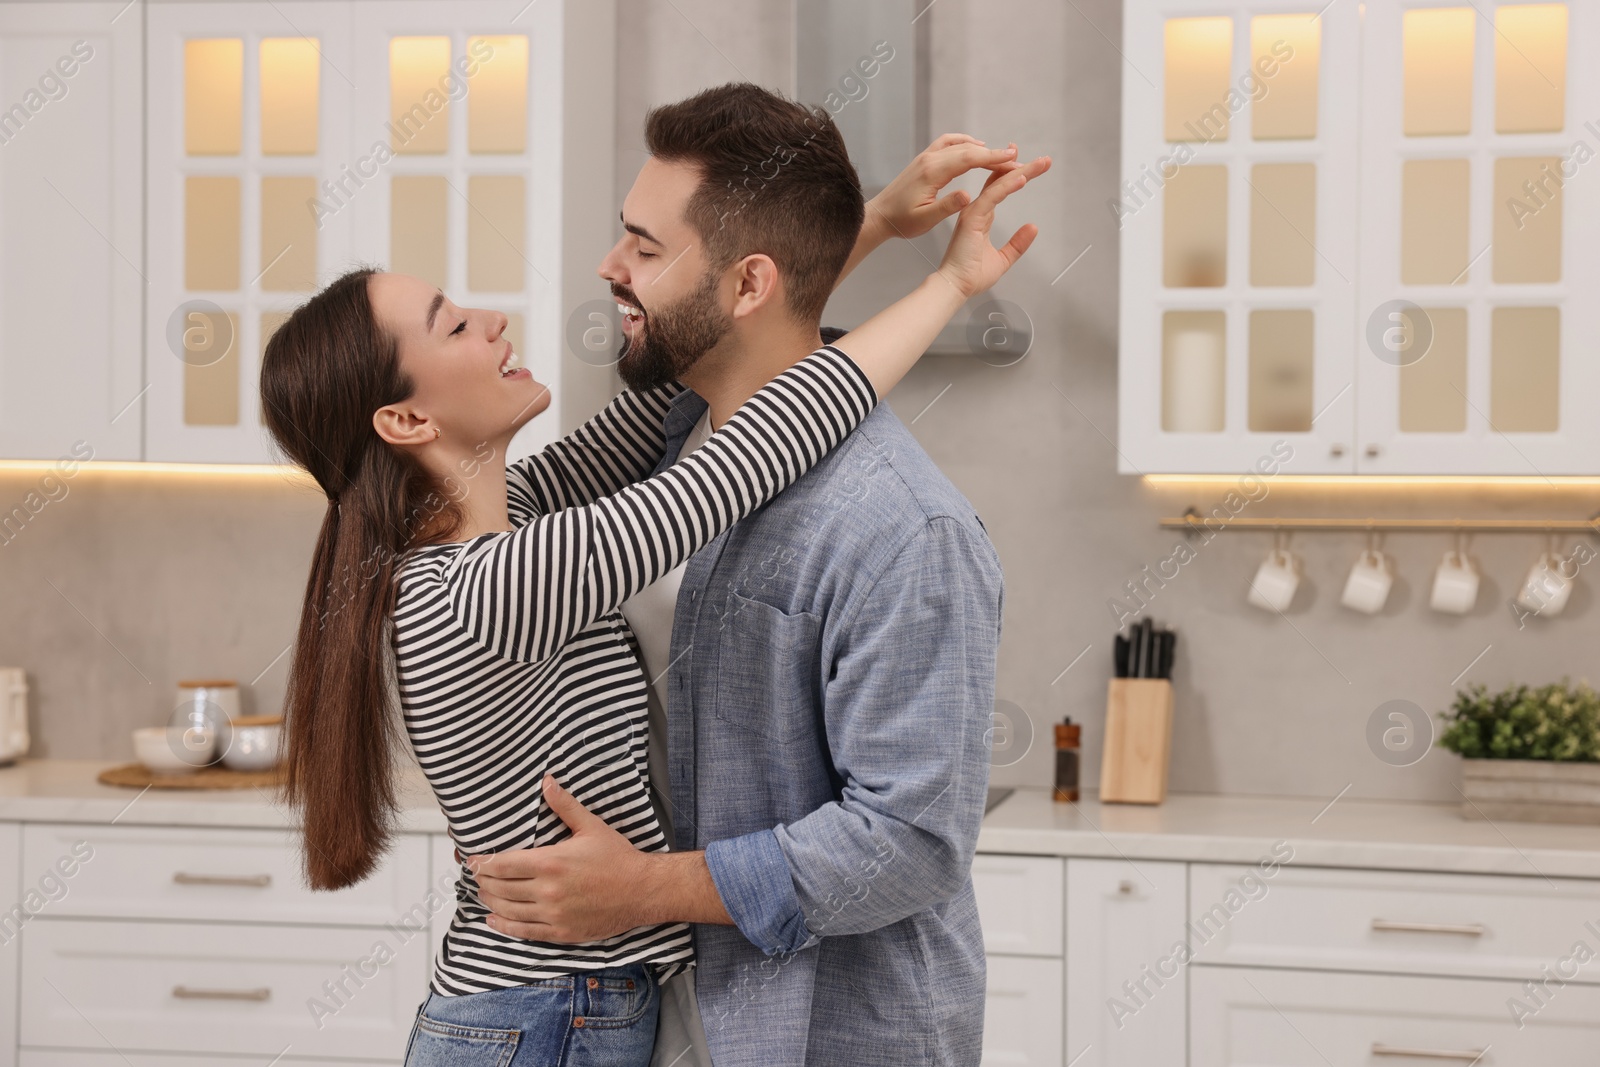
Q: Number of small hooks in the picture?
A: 4